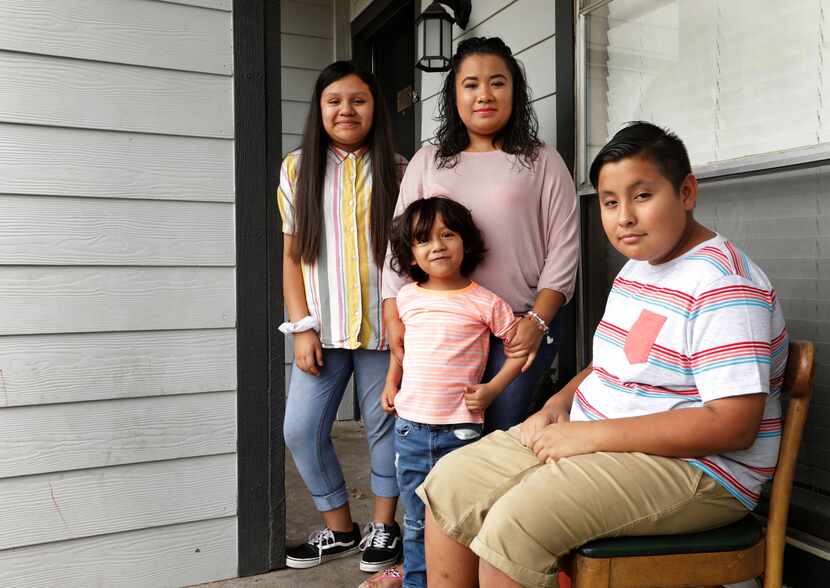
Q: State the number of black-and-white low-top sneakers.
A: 2